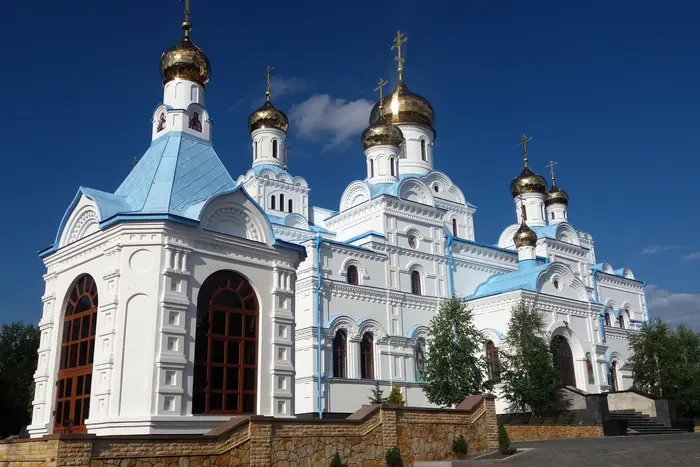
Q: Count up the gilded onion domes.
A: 7